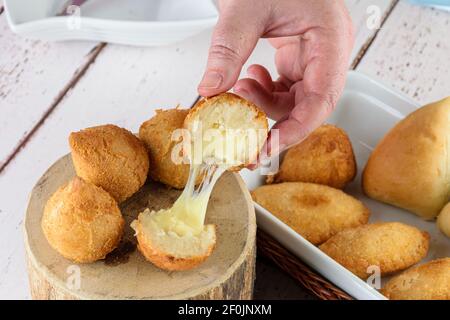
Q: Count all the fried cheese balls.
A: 4